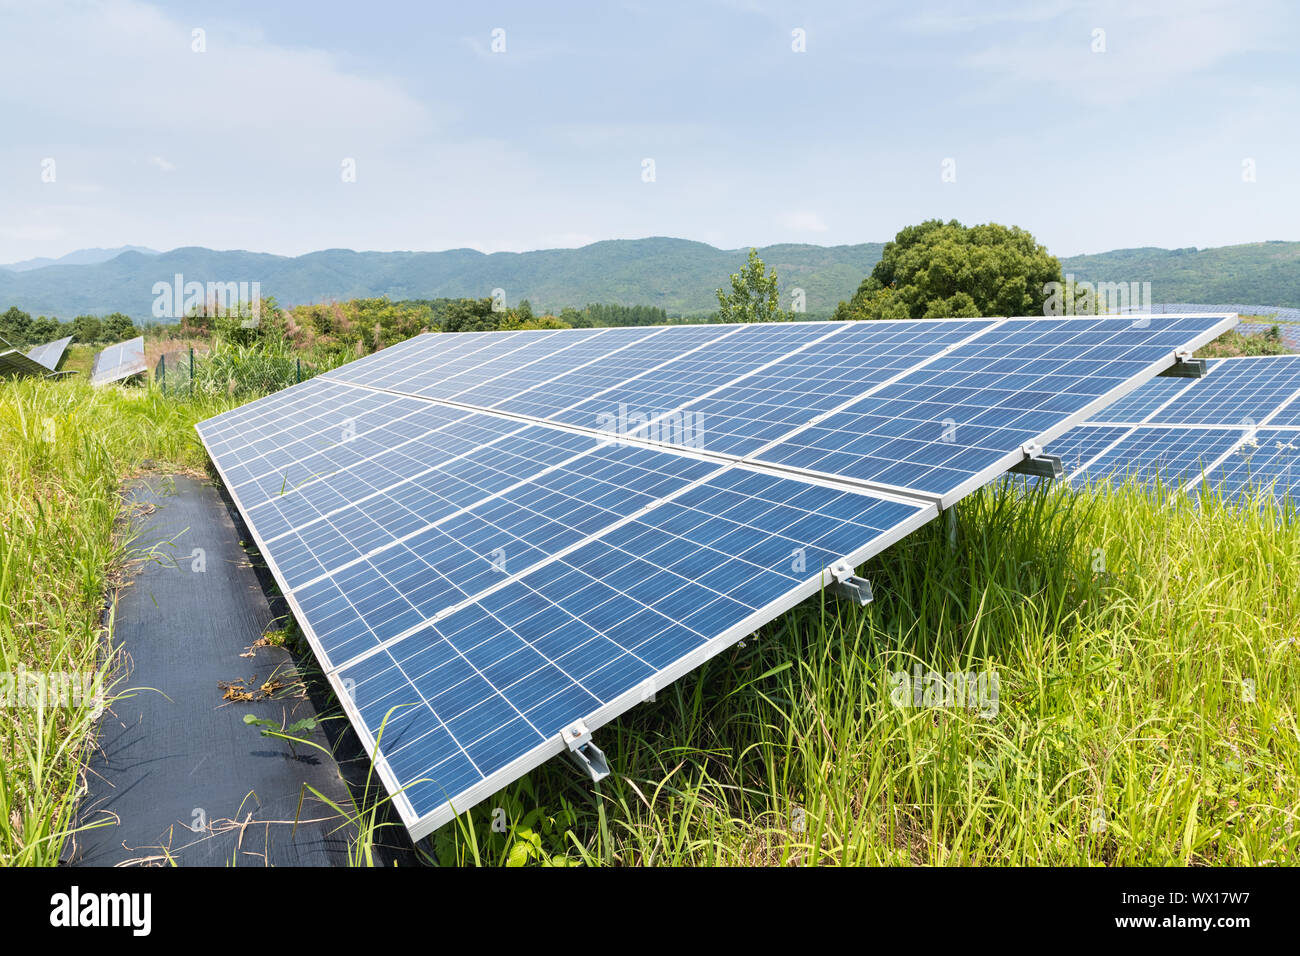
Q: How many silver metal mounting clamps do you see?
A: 4